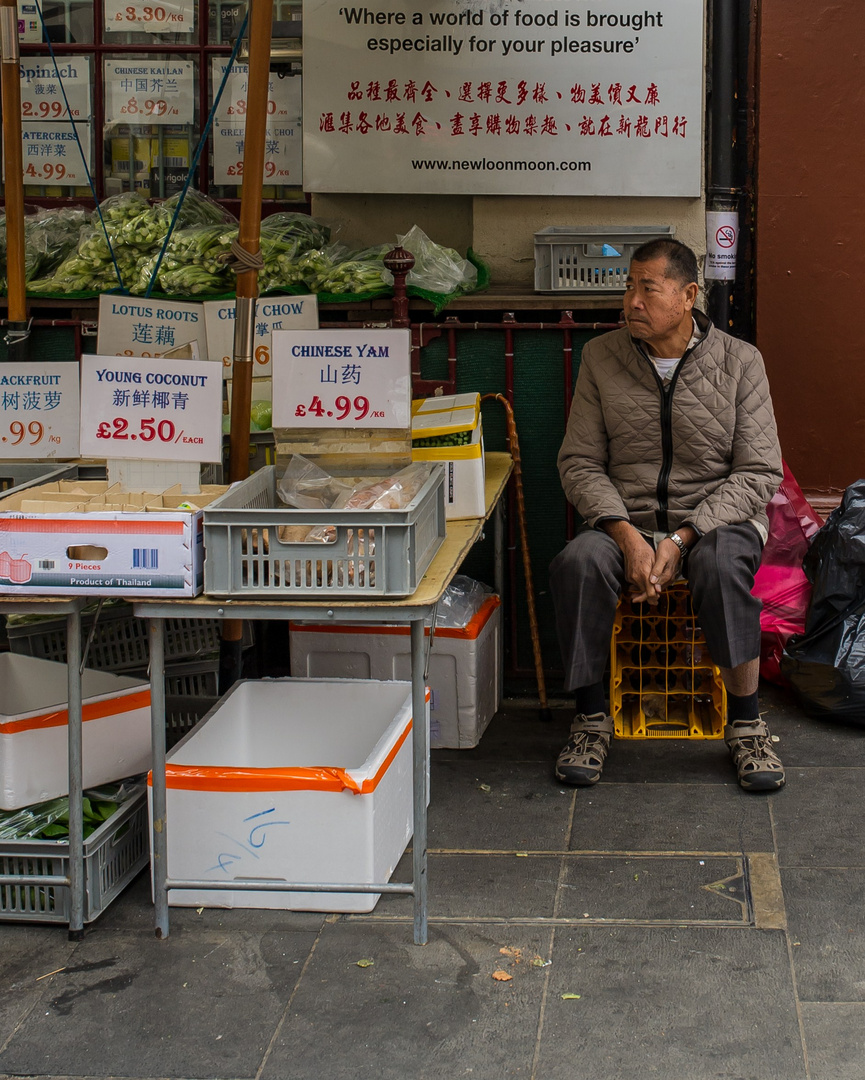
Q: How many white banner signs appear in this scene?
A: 1